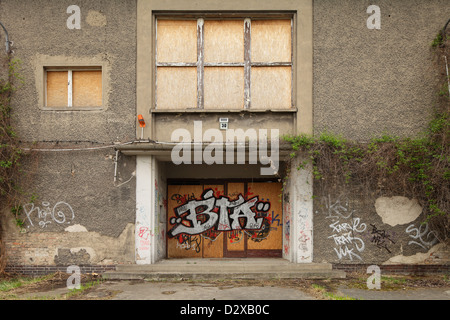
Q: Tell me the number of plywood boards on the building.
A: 12